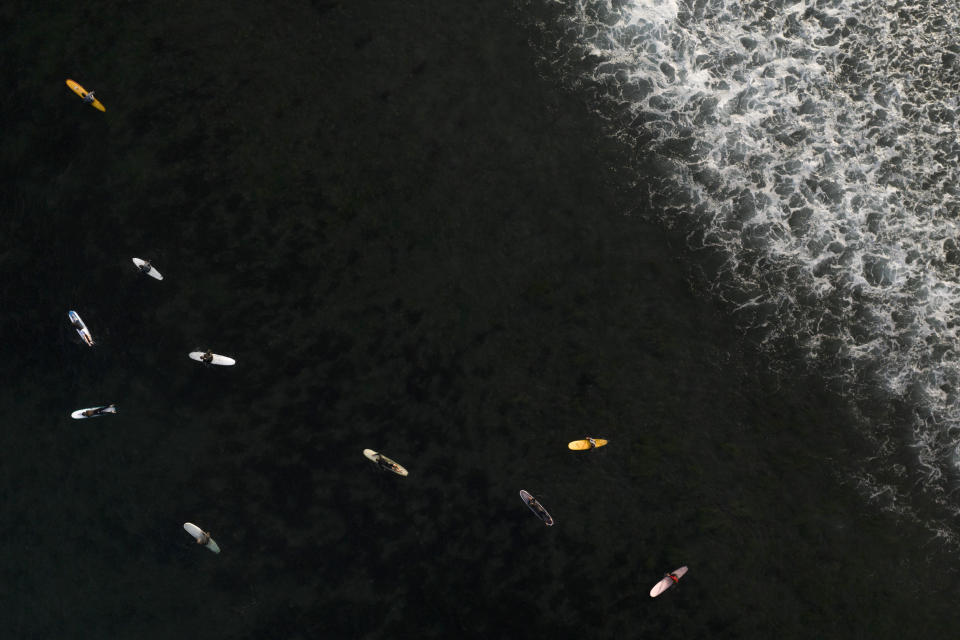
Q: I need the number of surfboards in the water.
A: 10